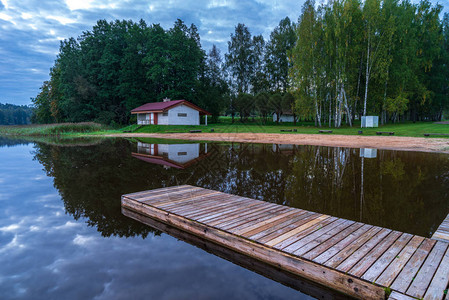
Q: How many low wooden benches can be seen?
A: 6